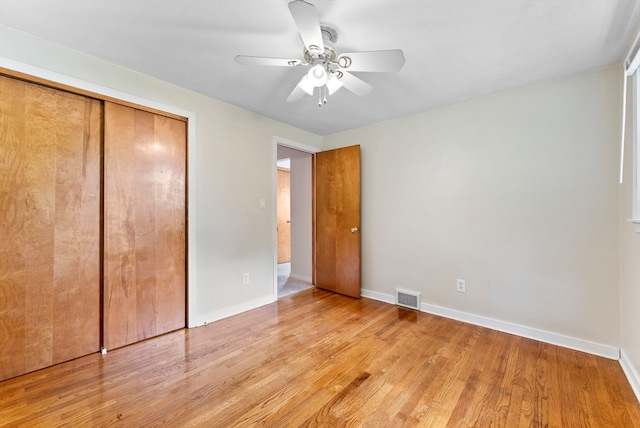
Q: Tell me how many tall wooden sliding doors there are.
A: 2